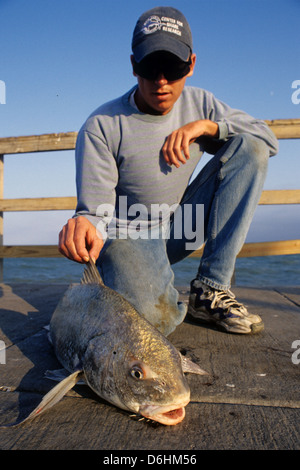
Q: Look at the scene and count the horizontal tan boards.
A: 3